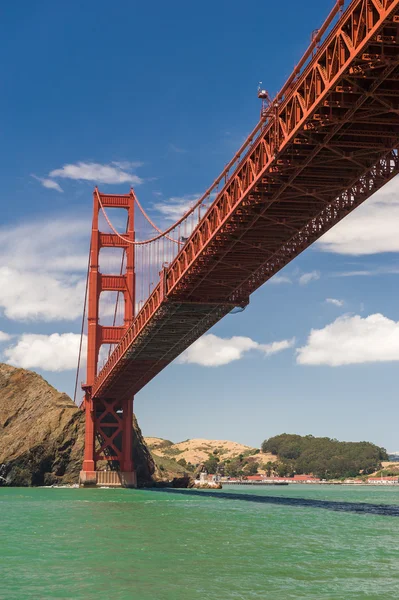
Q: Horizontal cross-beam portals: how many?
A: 4